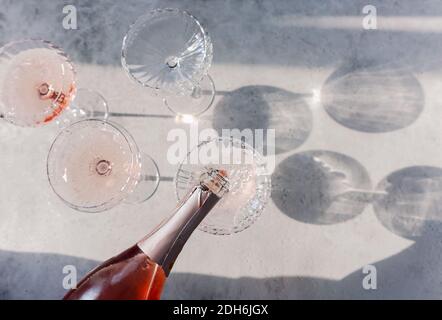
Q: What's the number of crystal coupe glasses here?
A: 4